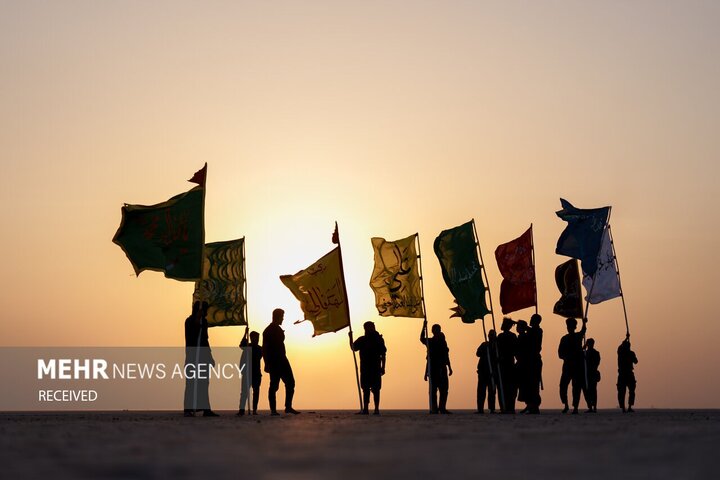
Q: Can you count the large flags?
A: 9